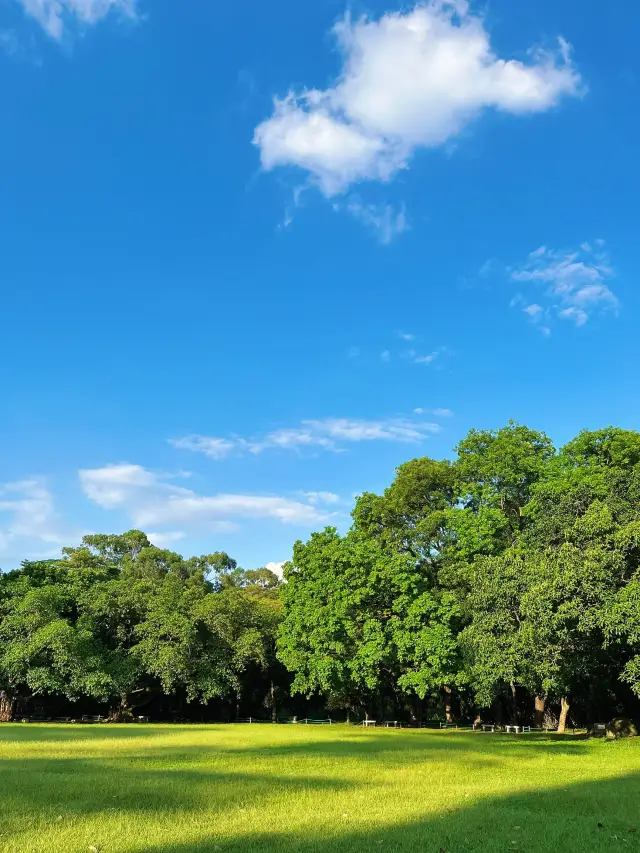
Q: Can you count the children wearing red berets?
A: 0